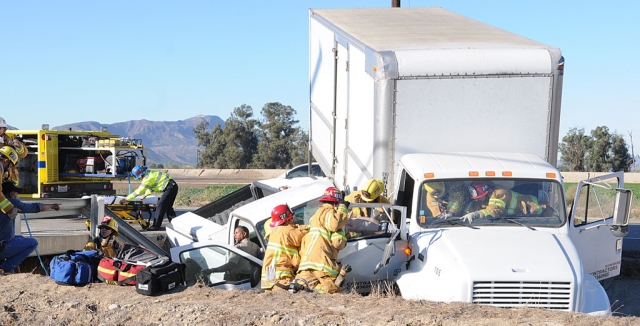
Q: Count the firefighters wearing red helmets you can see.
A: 3